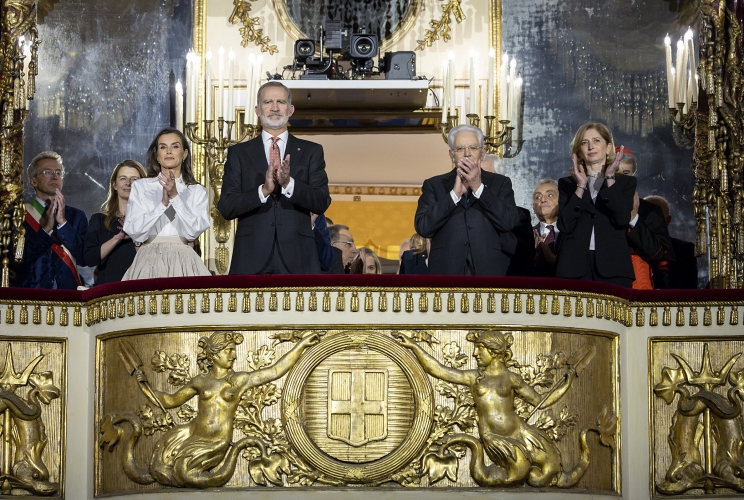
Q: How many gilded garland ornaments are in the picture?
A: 2